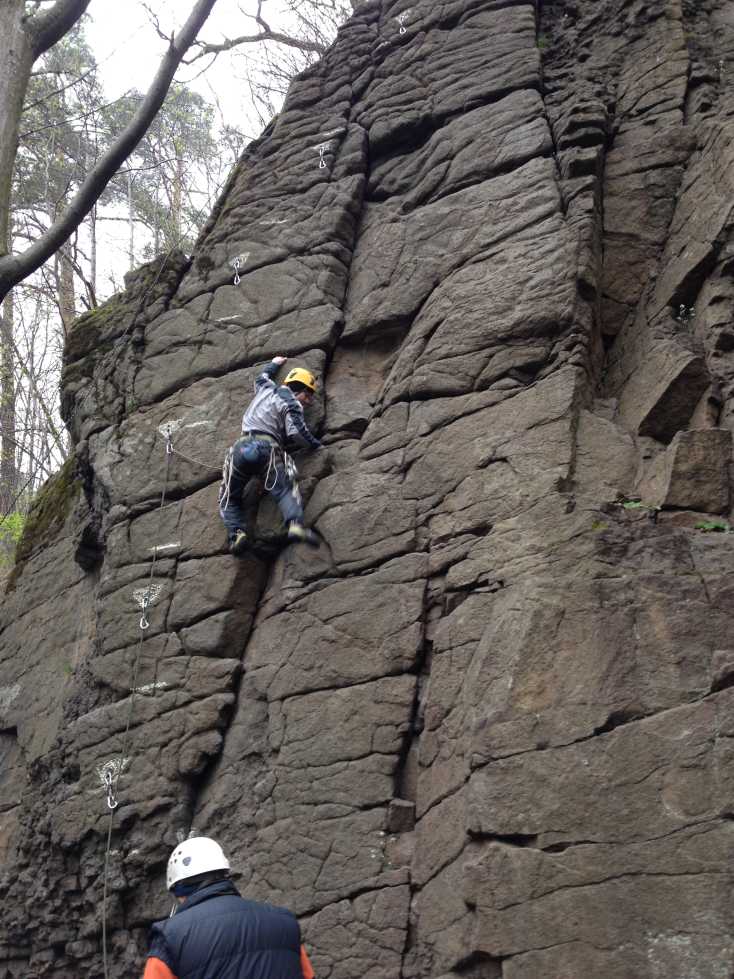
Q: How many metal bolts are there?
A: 6